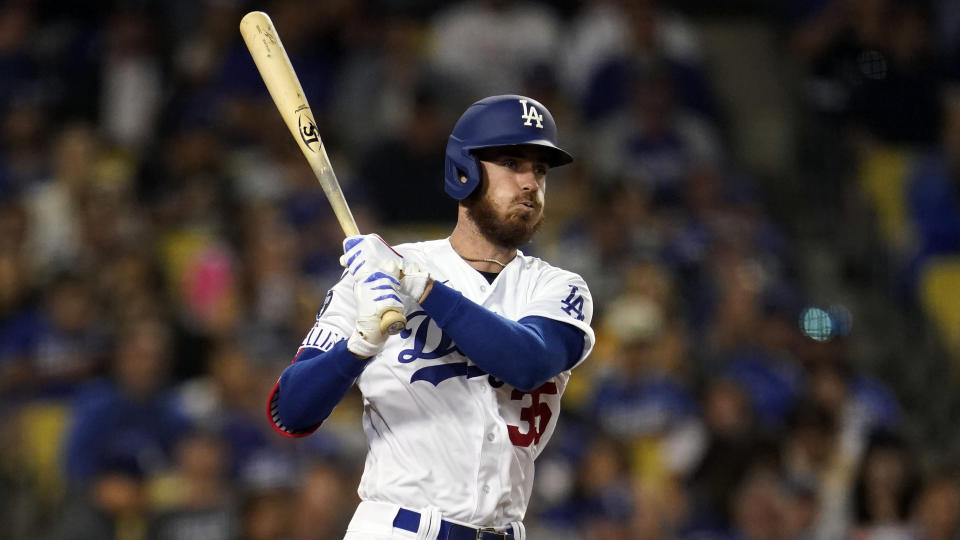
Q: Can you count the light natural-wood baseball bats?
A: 1